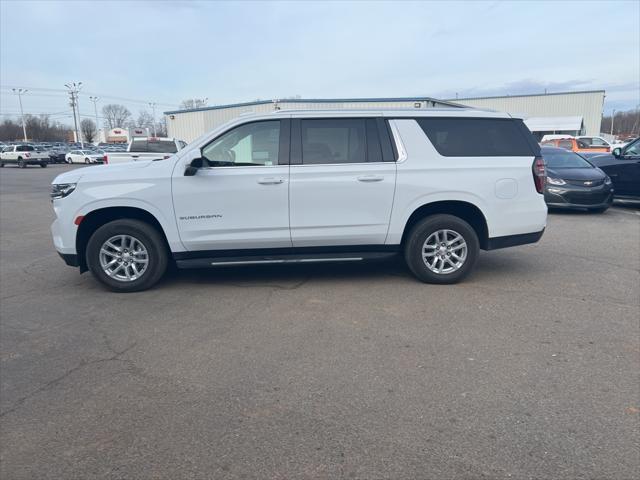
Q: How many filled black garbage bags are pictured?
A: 0